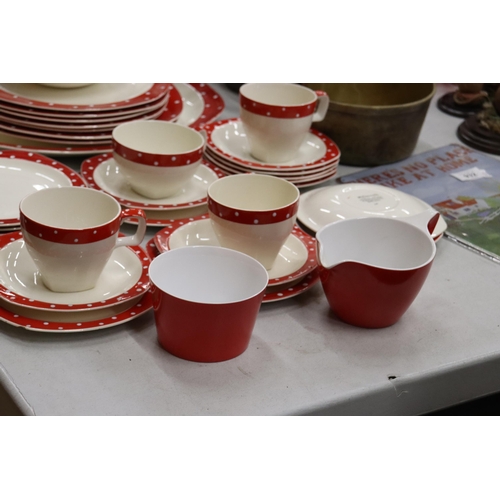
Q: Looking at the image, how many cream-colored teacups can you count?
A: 4